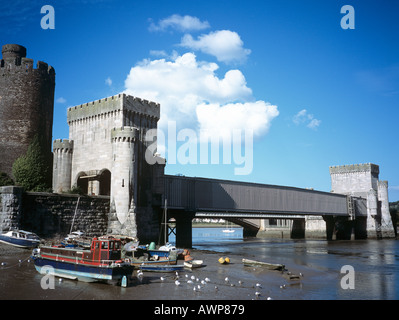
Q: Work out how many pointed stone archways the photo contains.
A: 2